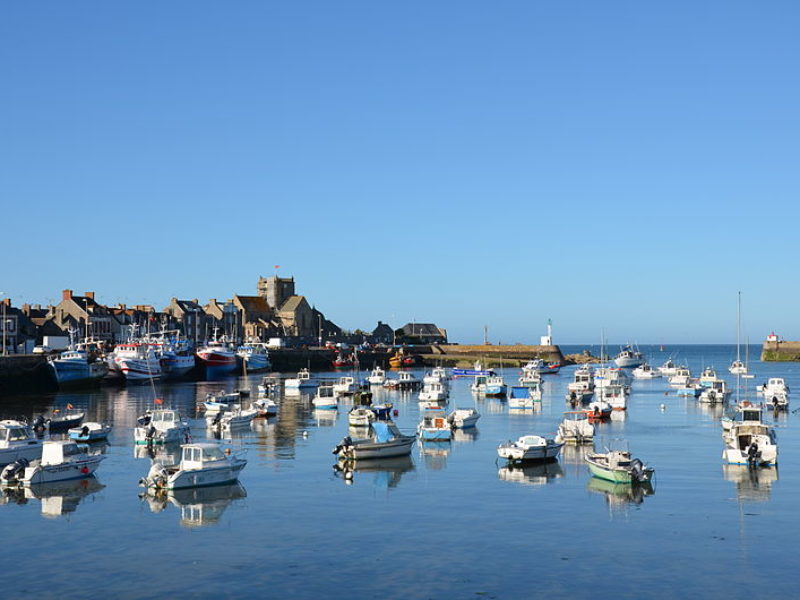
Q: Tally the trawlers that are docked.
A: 5